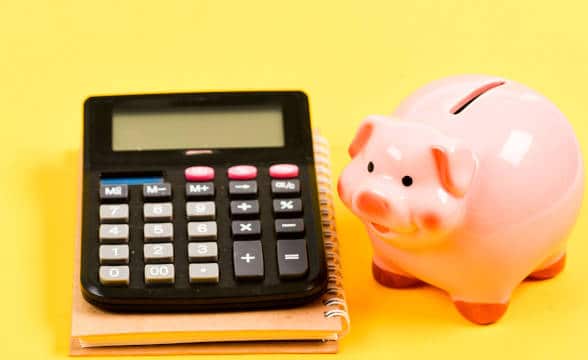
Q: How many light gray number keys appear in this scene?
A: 11